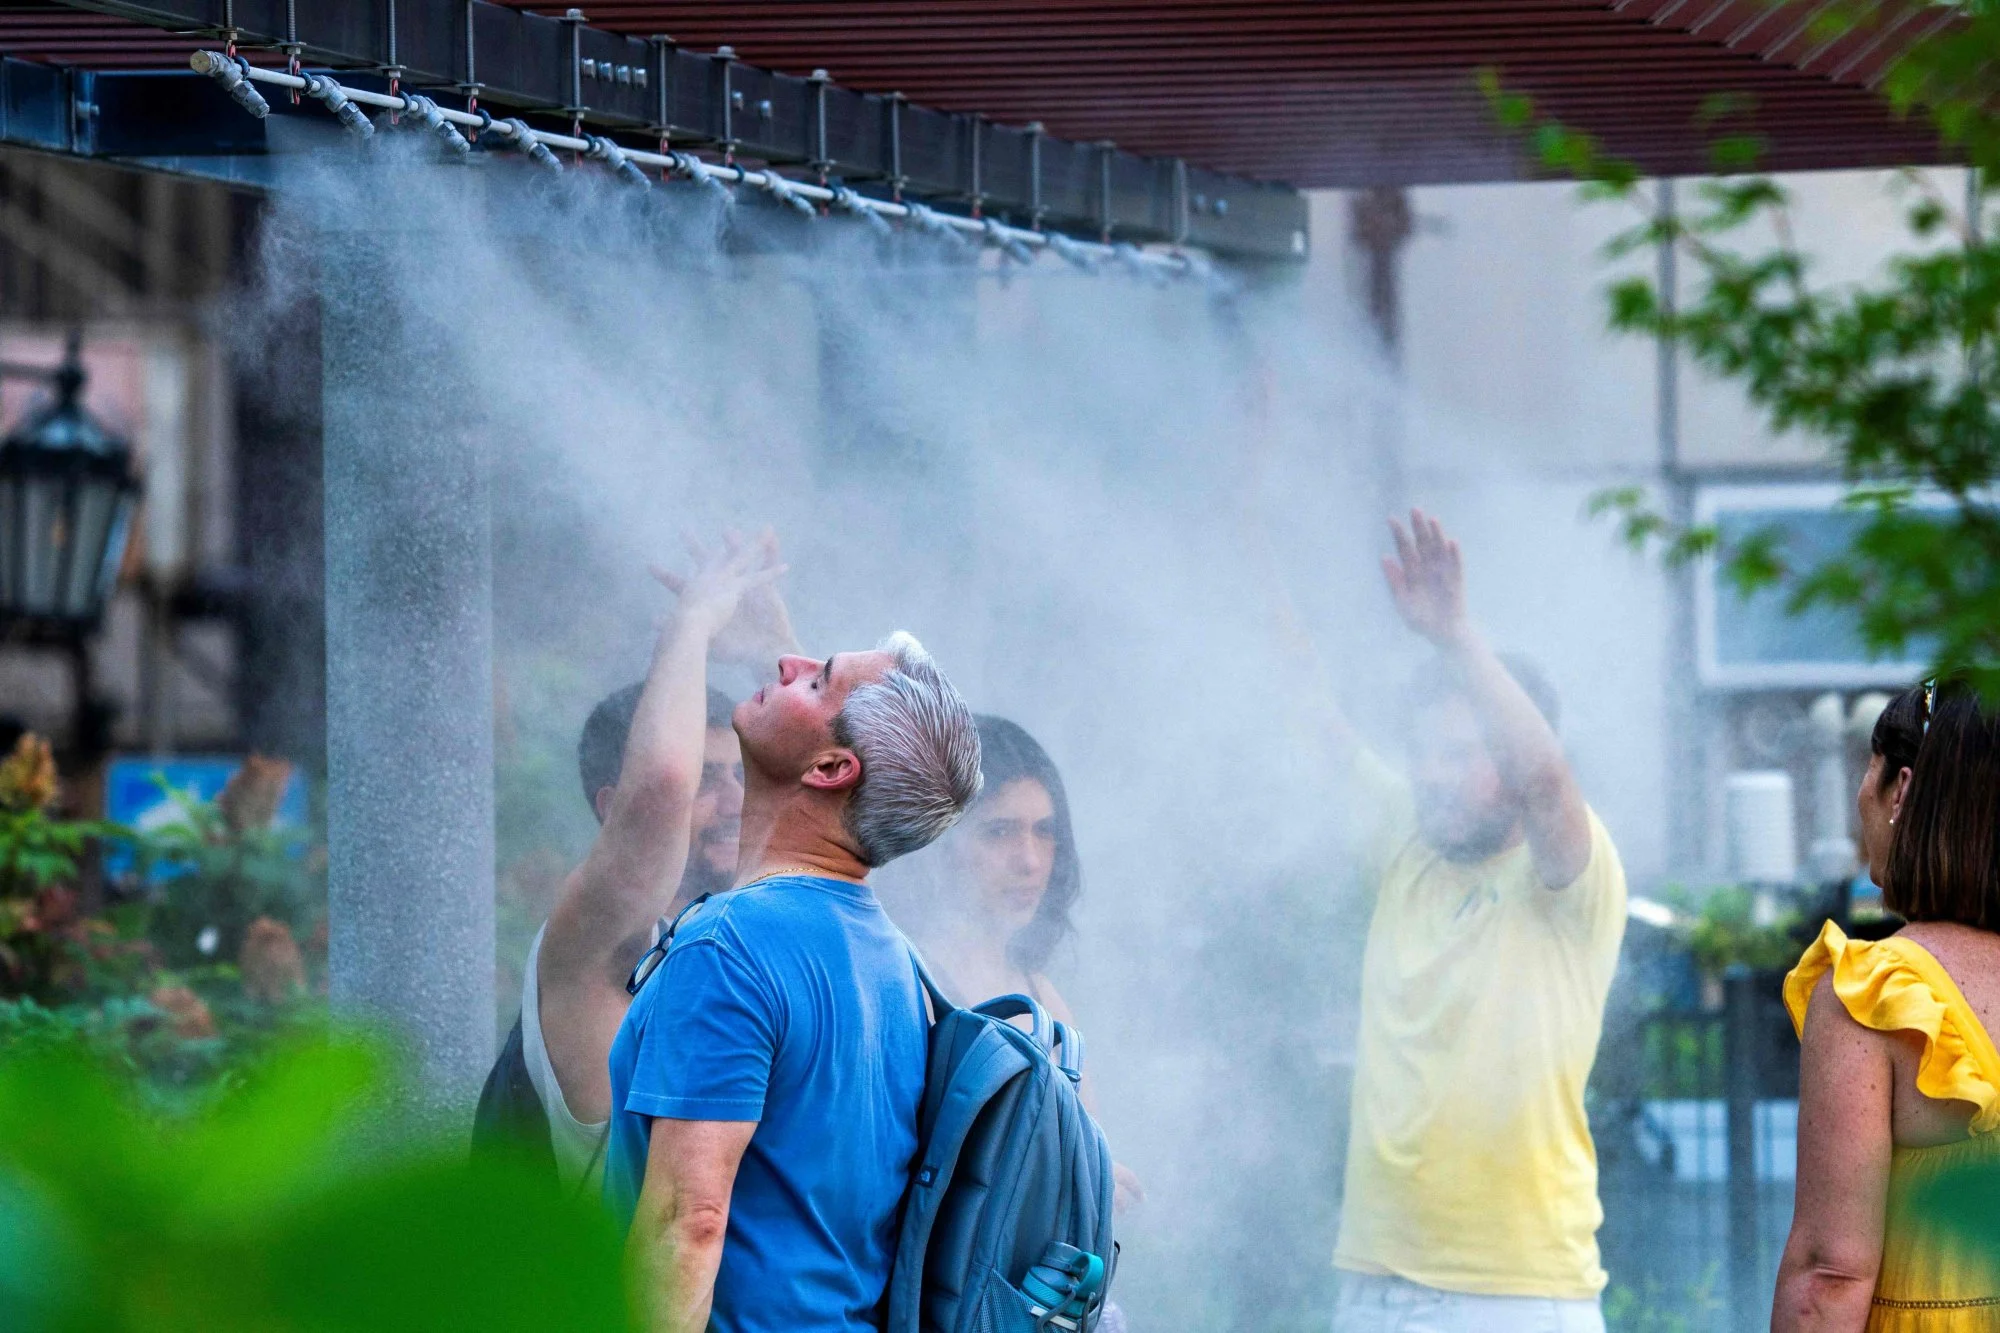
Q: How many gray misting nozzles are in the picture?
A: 13